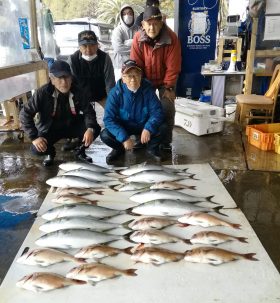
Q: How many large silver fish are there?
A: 10